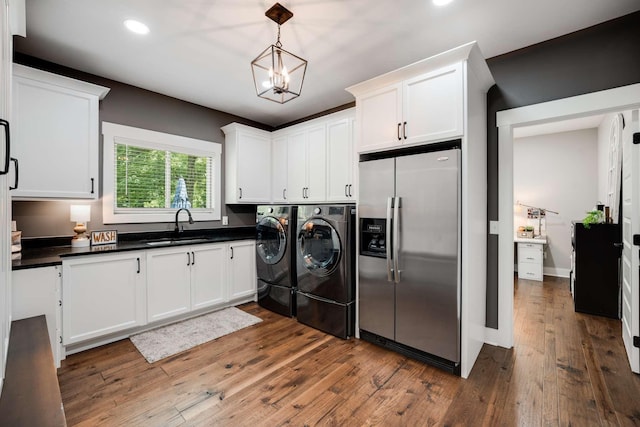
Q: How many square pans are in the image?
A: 0